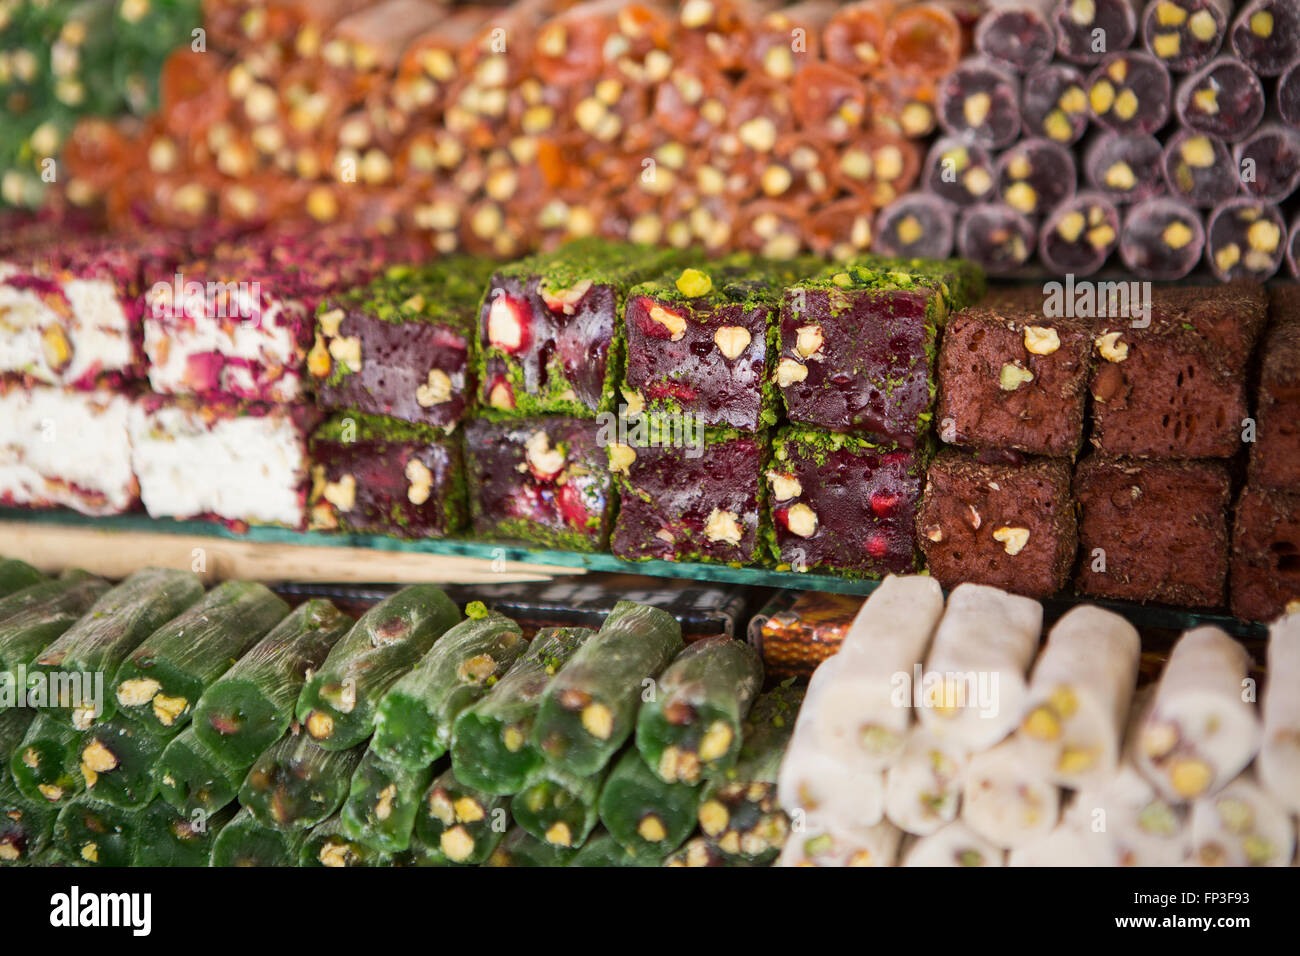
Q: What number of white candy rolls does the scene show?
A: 13